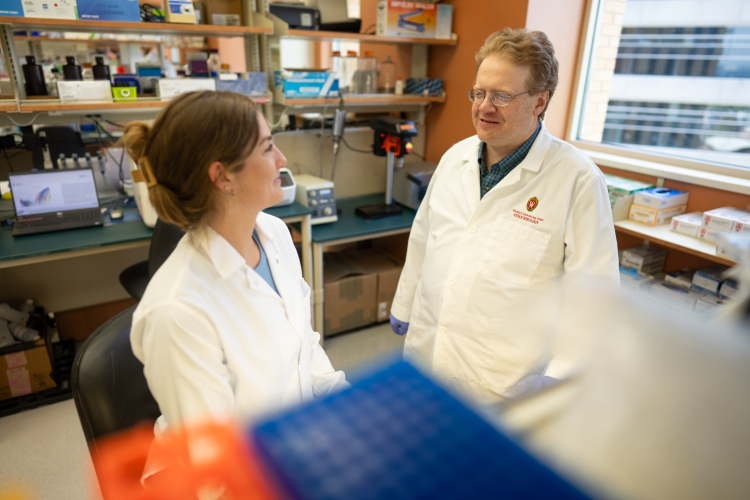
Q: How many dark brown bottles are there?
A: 3